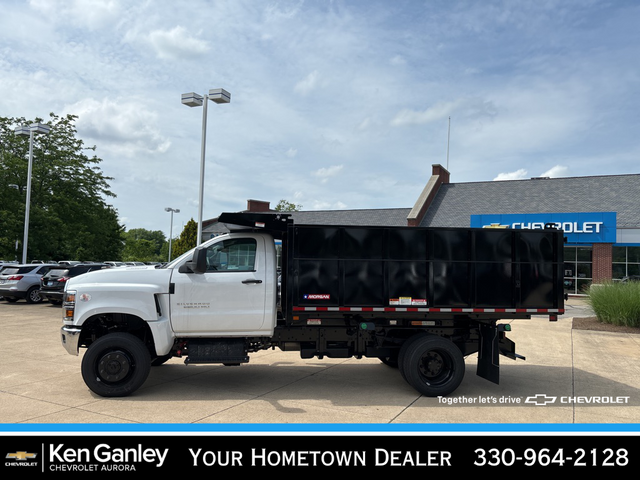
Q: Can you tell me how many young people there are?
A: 0